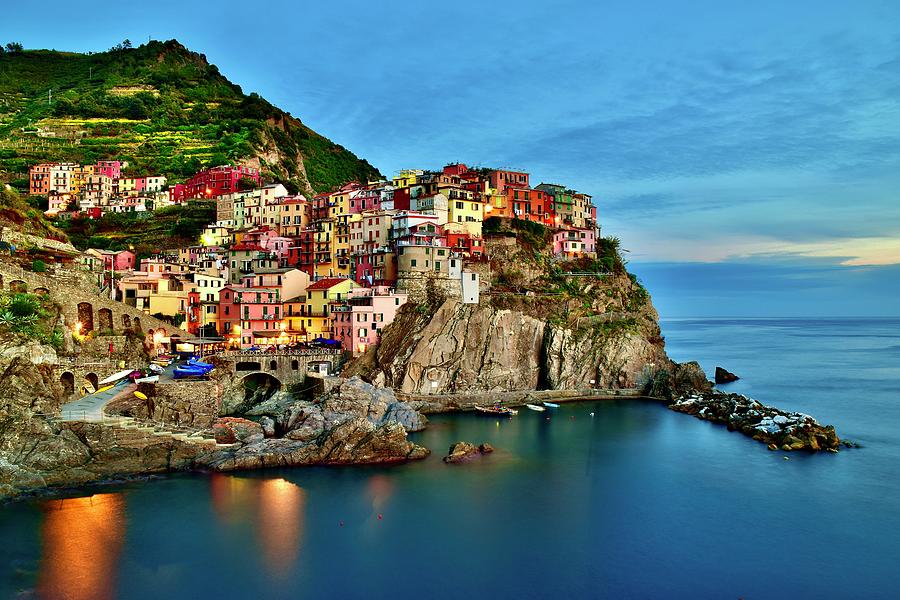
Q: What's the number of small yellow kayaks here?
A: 2